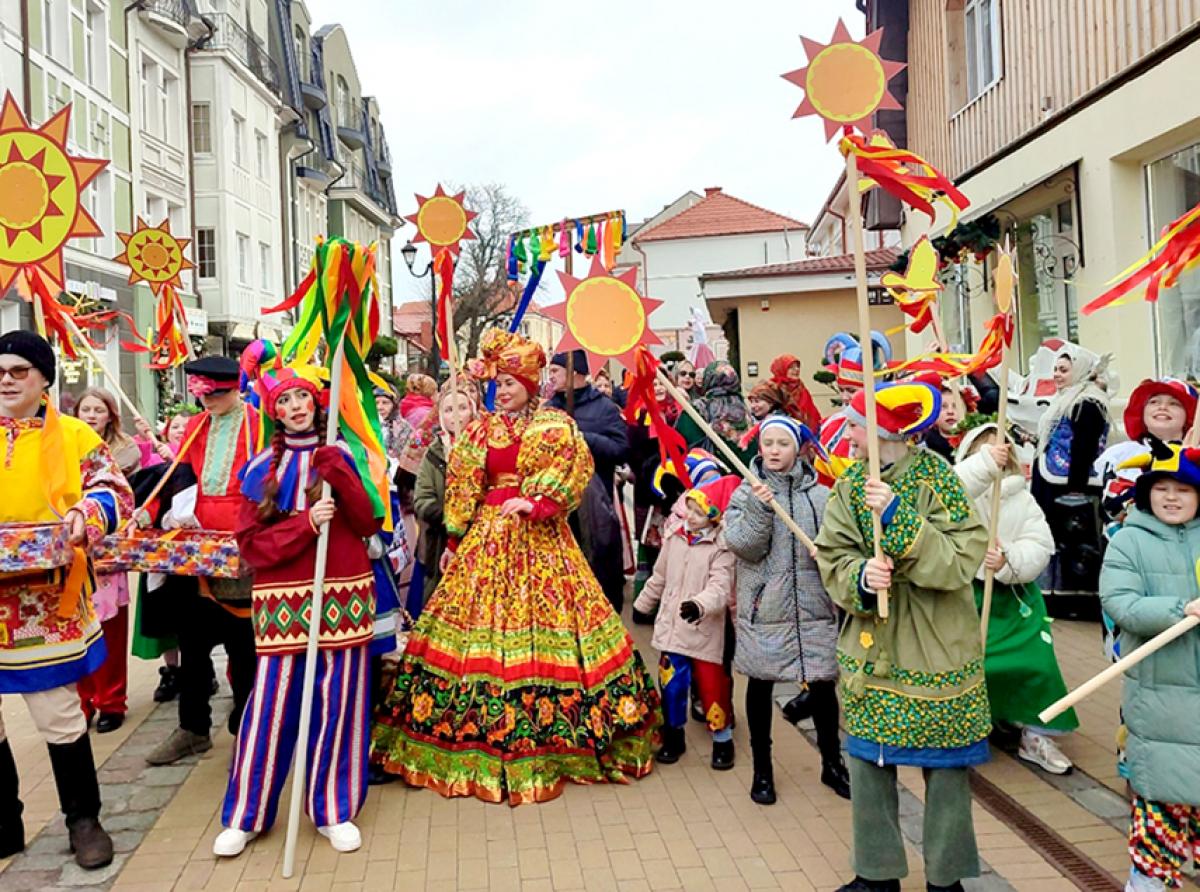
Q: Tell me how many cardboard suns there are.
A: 6